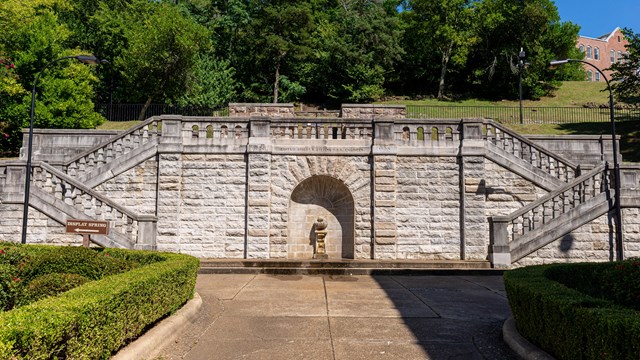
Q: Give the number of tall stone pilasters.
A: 4